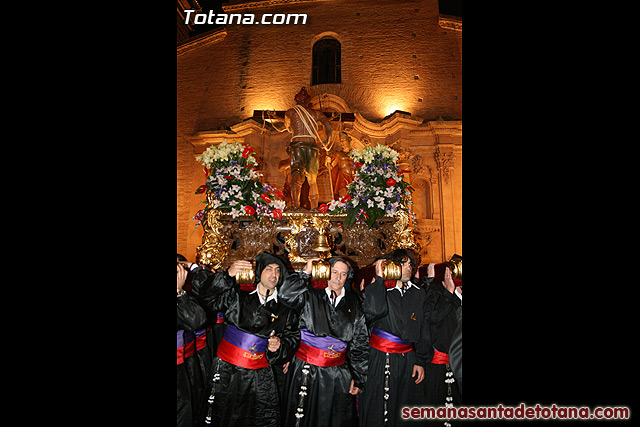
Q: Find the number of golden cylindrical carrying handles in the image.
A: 4